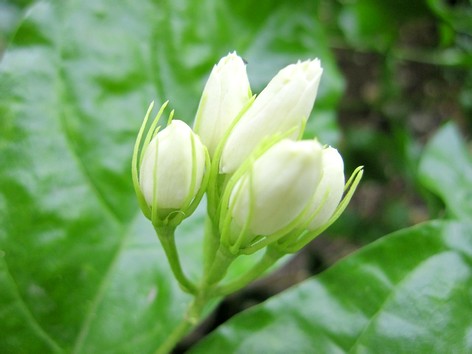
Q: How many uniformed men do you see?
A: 0